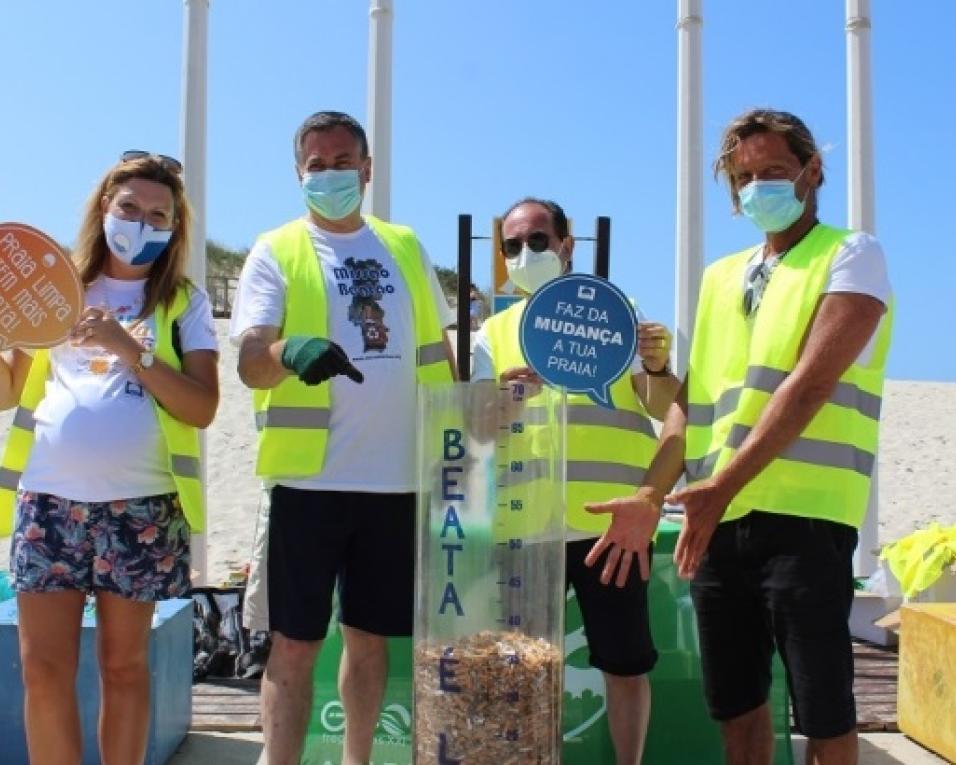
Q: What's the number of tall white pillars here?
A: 4